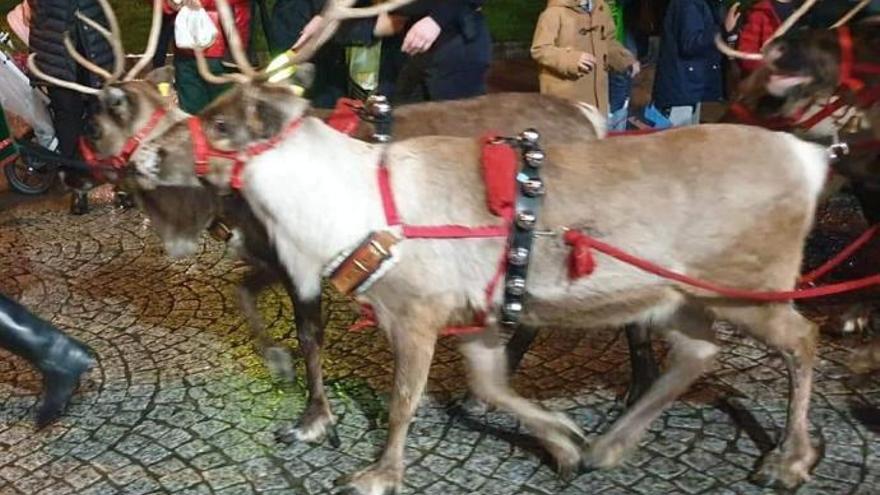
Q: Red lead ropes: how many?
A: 2